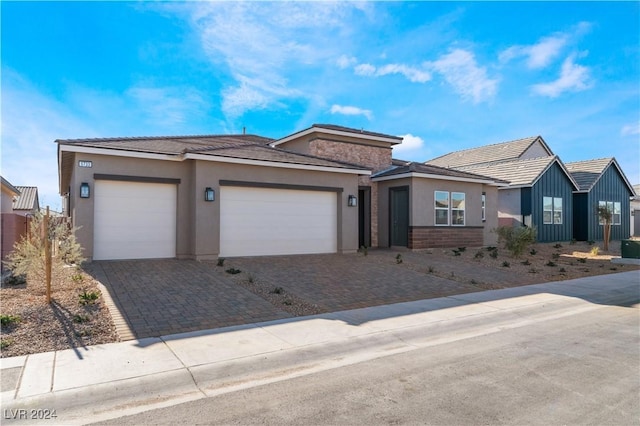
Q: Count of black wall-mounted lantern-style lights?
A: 3